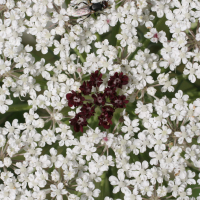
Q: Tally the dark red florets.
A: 11